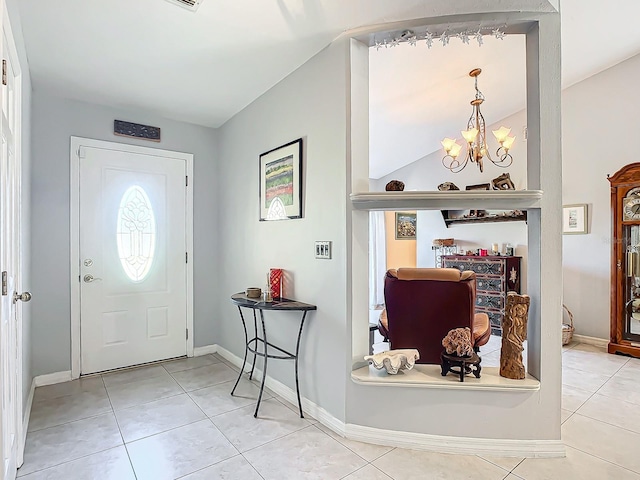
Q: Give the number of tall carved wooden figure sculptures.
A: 1